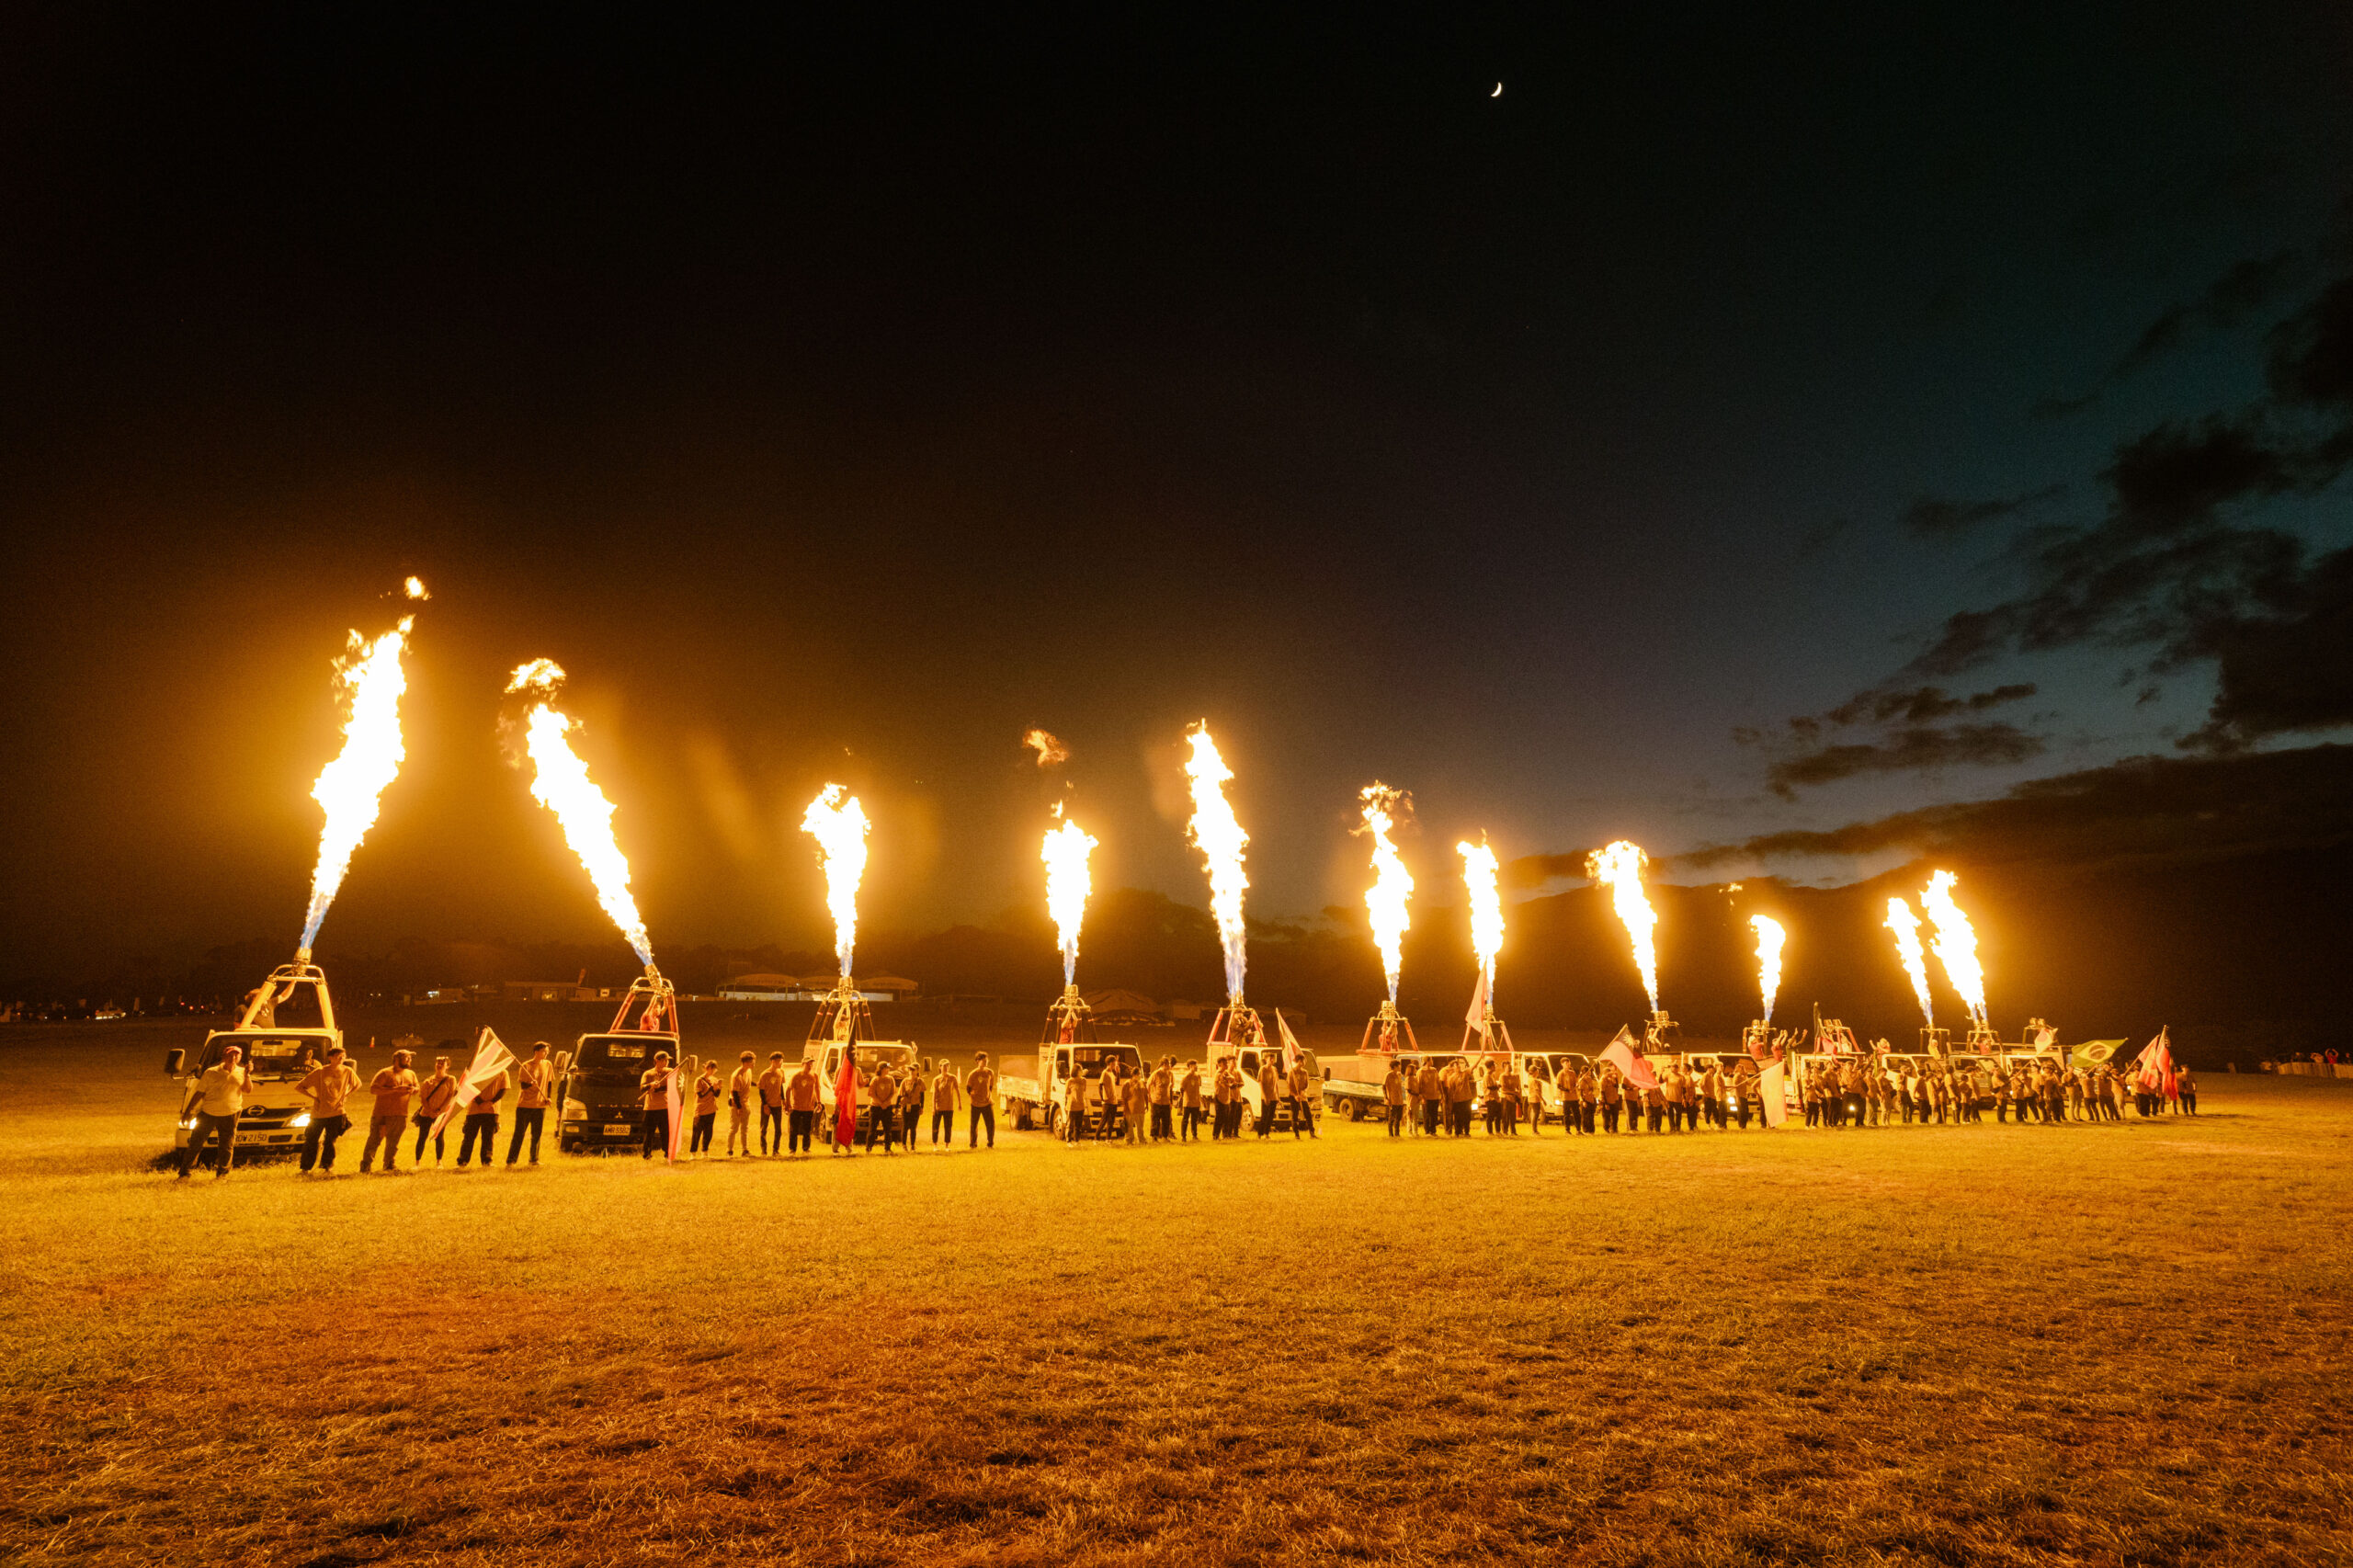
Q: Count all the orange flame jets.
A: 11